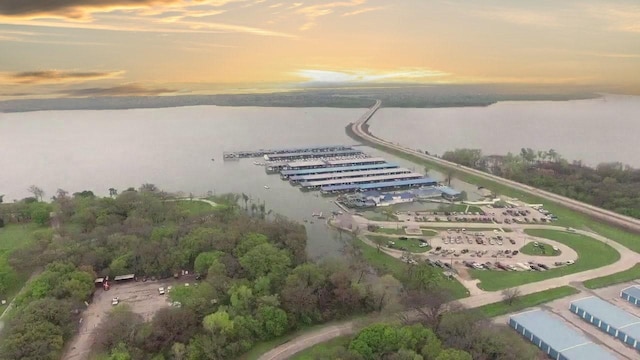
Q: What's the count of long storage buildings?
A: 3